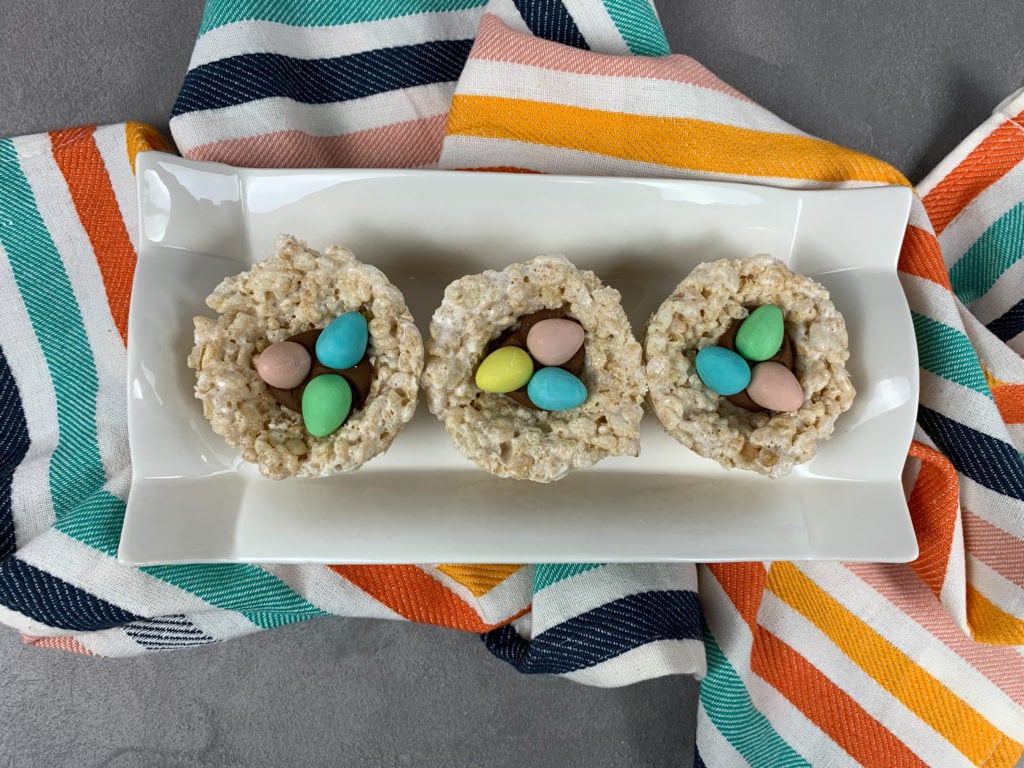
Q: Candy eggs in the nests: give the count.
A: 9